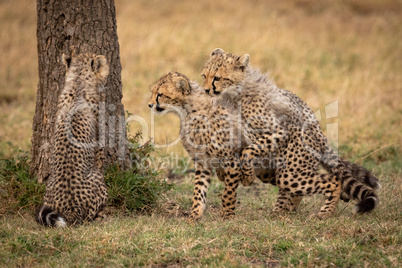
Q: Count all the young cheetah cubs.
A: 3